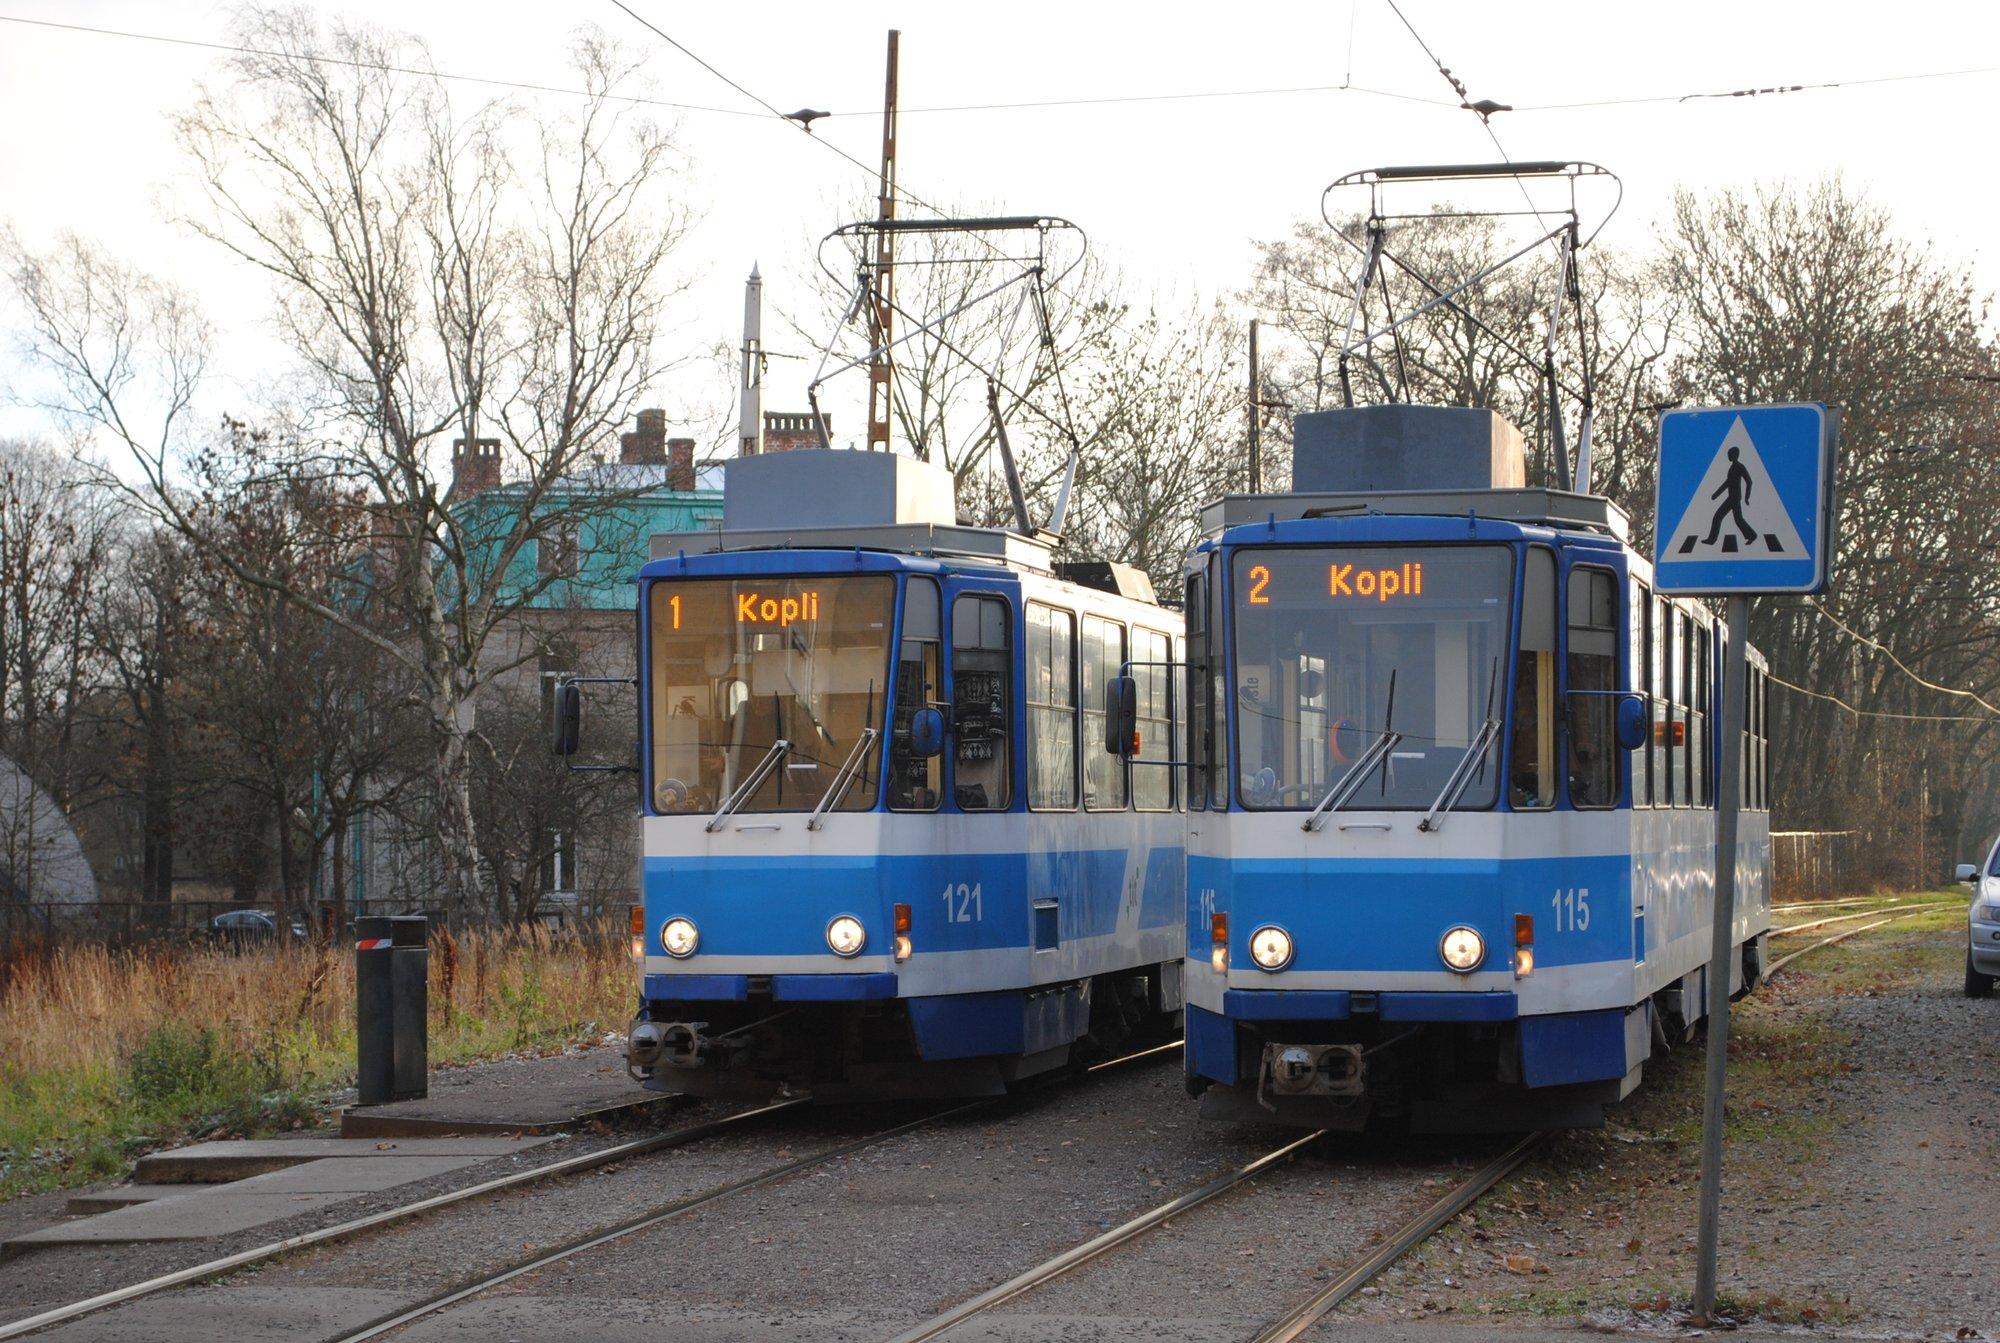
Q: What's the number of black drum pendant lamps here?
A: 0